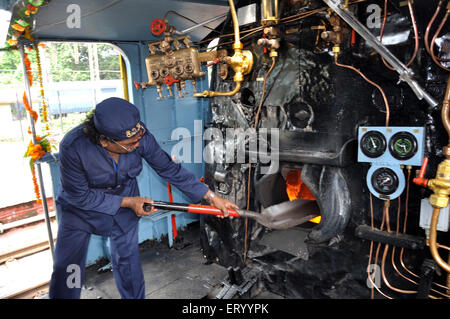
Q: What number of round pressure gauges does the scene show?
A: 3